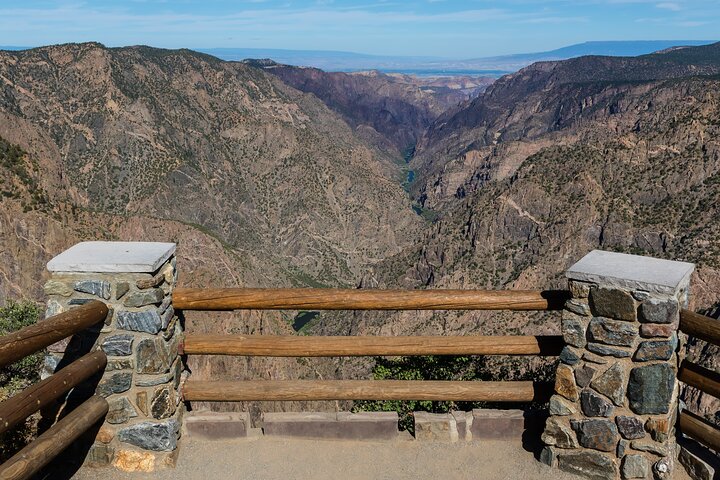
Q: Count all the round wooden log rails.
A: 9